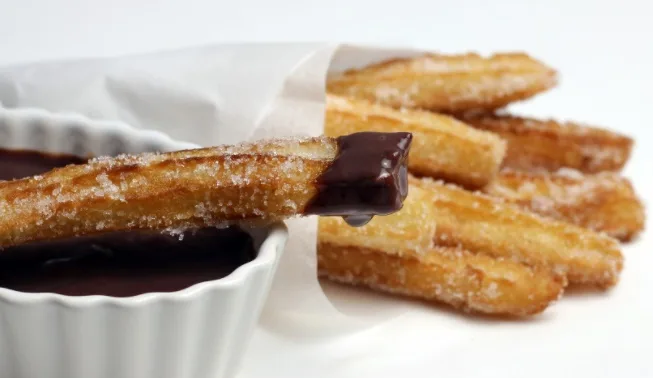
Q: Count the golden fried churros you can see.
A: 8